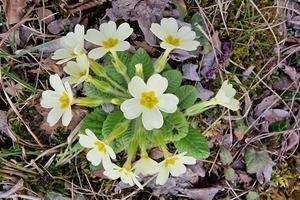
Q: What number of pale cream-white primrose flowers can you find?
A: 11